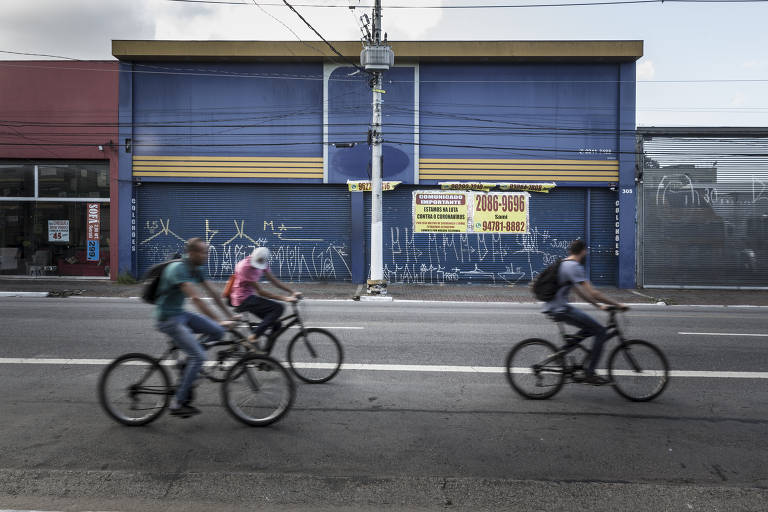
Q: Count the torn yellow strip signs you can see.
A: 3